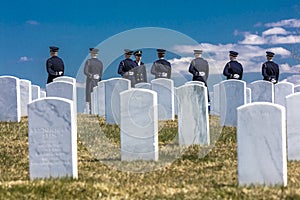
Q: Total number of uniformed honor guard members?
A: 8